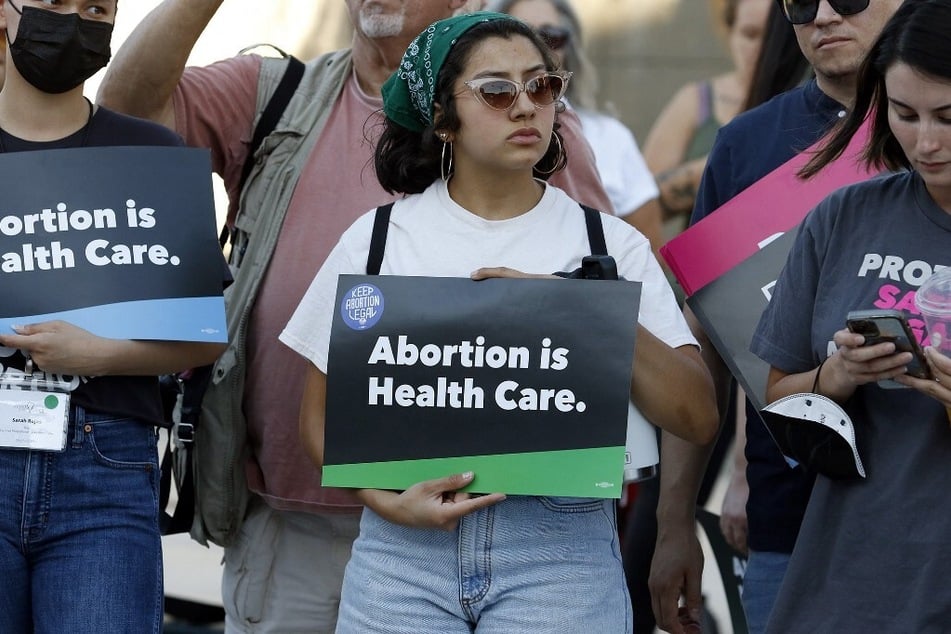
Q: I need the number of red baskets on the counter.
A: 0